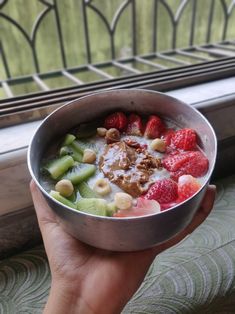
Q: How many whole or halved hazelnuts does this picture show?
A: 7